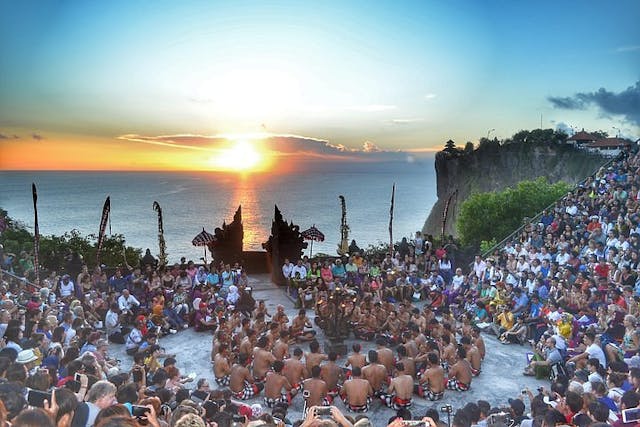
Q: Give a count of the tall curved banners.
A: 6